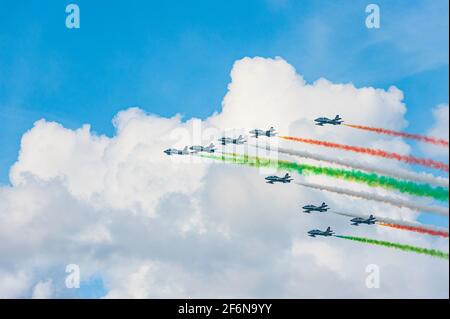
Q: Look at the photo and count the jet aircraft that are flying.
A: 9